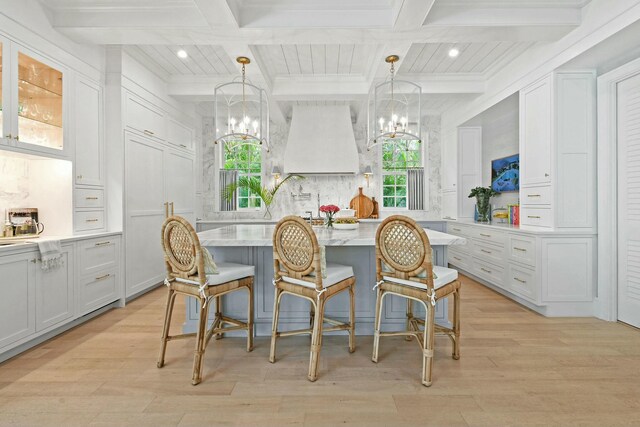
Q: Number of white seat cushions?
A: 3